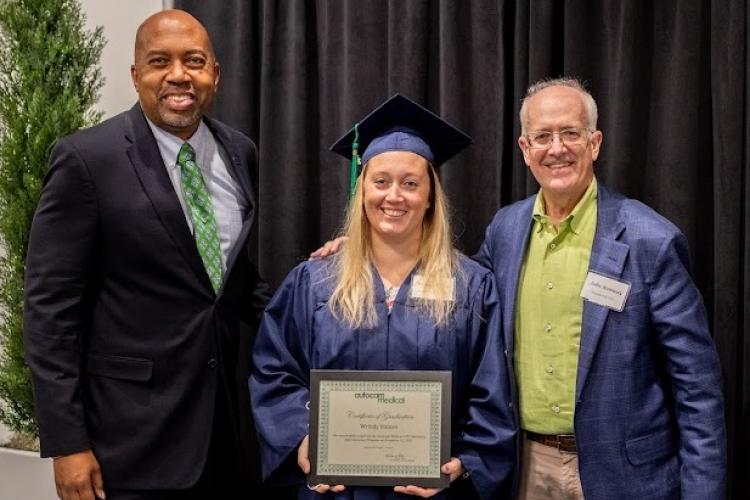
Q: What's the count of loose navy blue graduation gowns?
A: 1